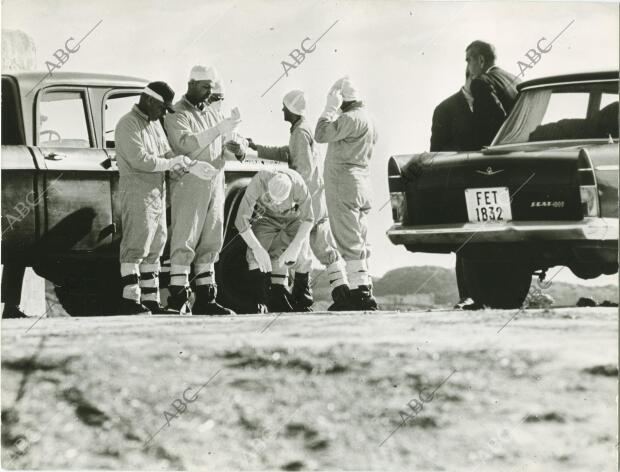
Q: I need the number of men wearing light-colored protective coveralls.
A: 6